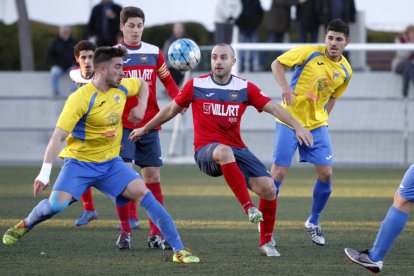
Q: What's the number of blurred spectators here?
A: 9